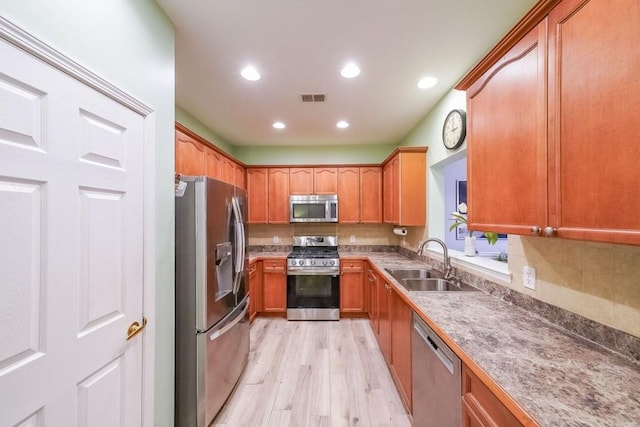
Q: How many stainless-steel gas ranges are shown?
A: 1